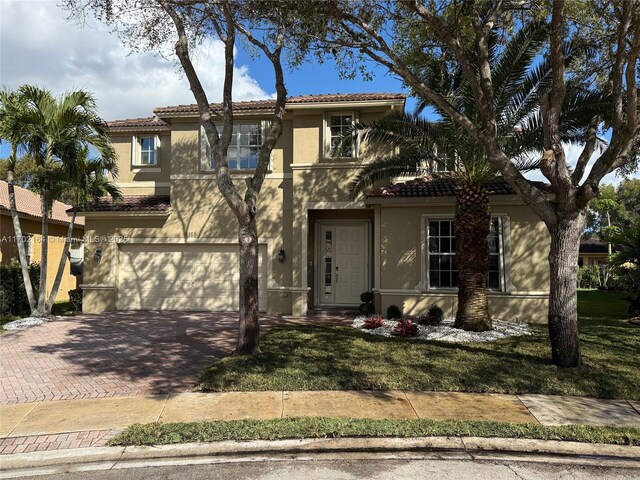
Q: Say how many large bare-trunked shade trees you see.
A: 2